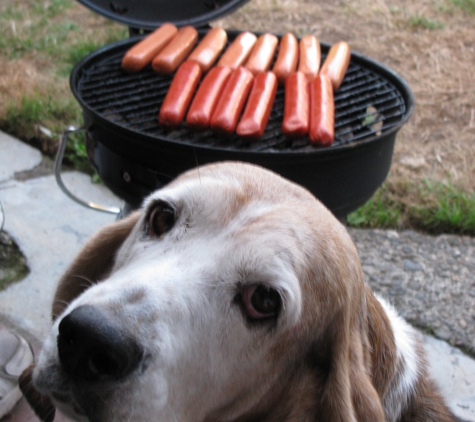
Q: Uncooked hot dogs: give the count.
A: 14